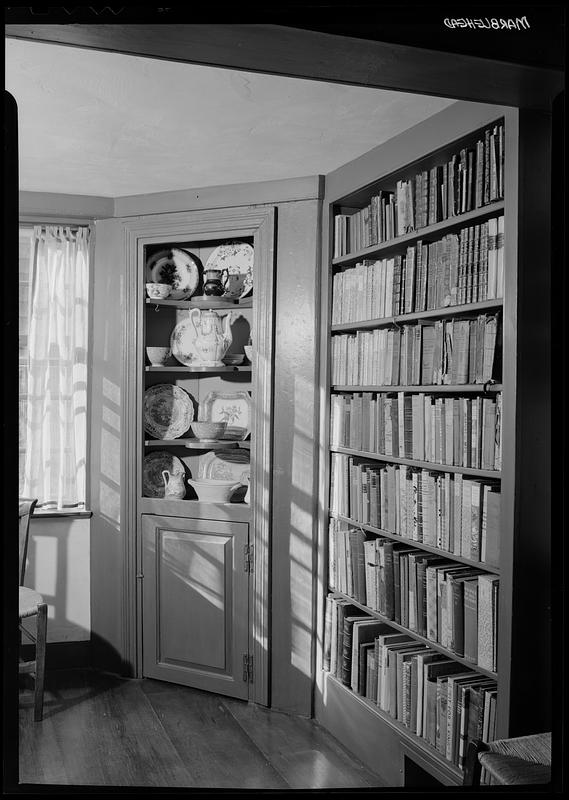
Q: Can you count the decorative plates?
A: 7